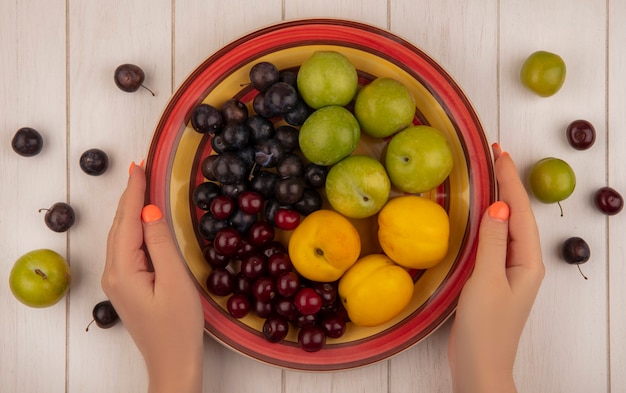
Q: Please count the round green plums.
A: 8